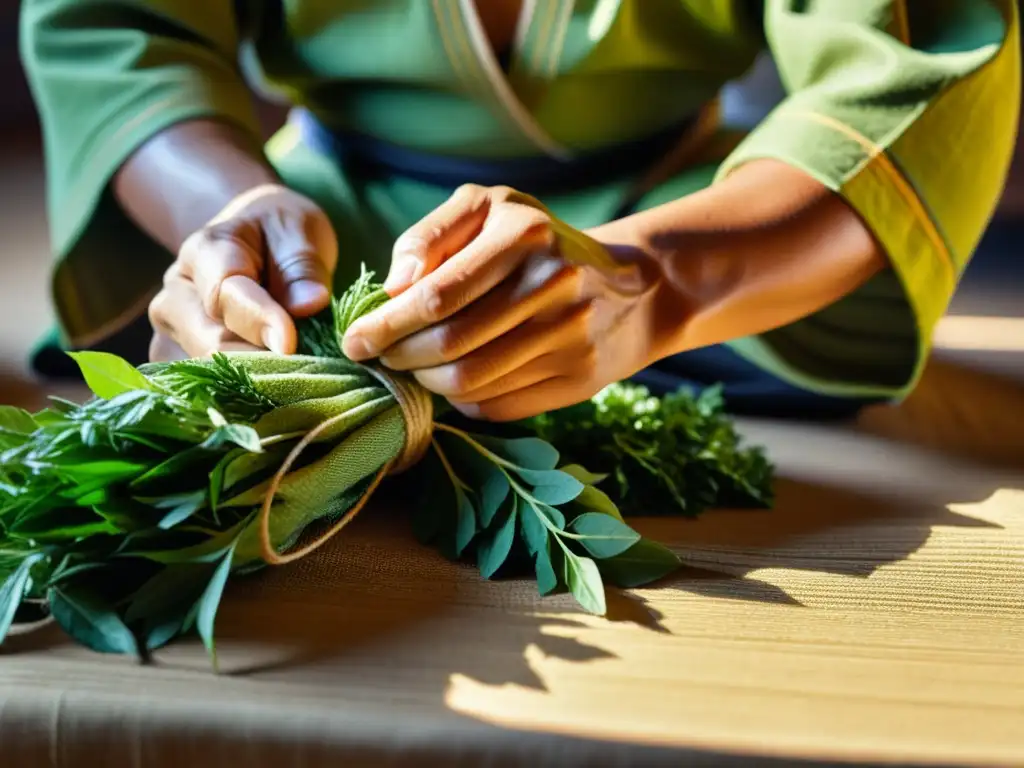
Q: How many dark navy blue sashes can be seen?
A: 1